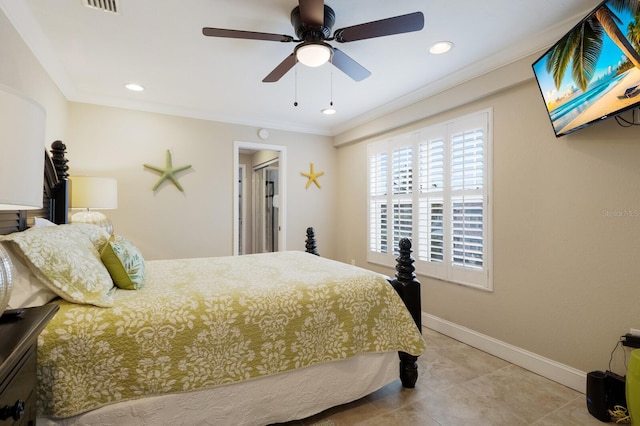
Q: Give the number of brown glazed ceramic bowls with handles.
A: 0